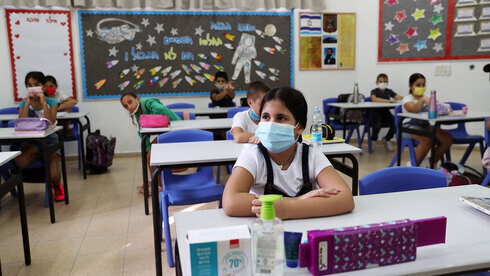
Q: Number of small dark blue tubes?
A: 1